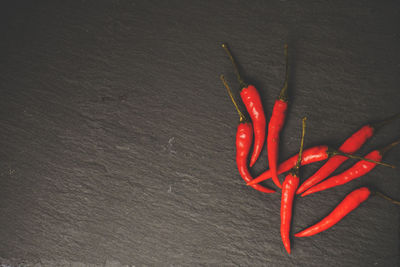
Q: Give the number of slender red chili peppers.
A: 8